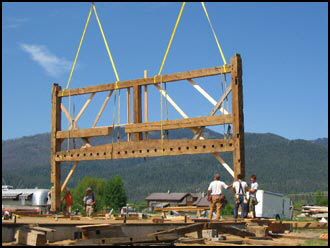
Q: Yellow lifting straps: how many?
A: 4